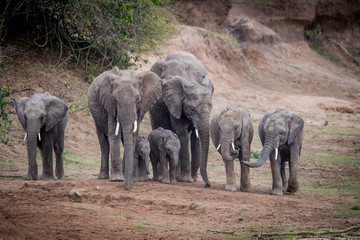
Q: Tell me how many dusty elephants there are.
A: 7